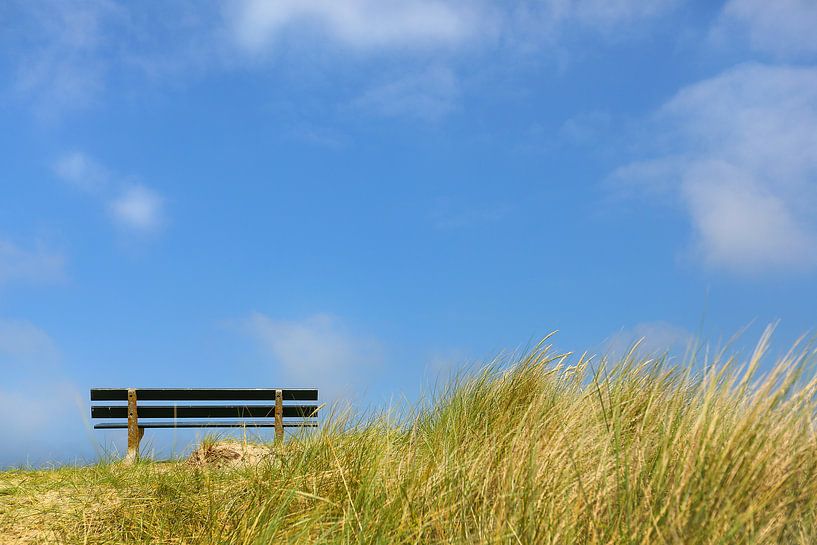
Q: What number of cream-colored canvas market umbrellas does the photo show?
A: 0